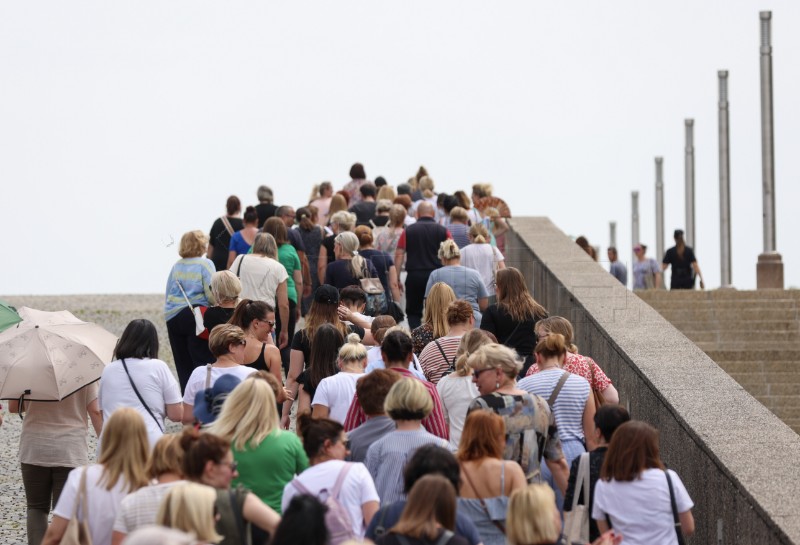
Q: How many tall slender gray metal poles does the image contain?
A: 6